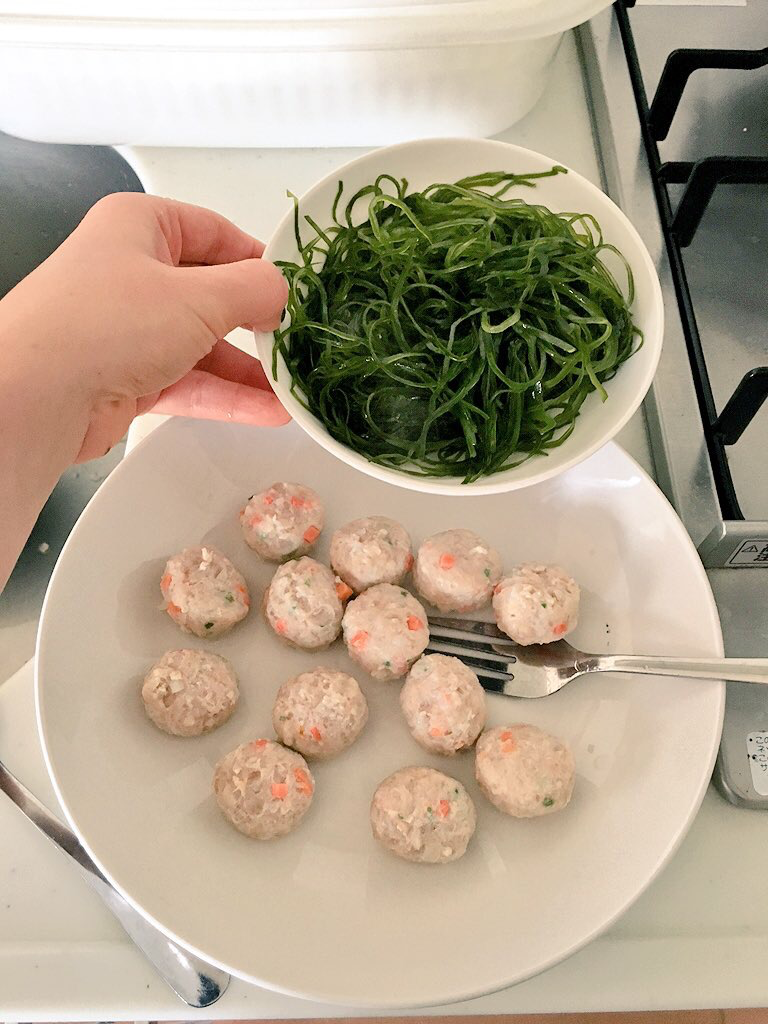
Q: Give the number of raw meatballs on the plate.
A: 13